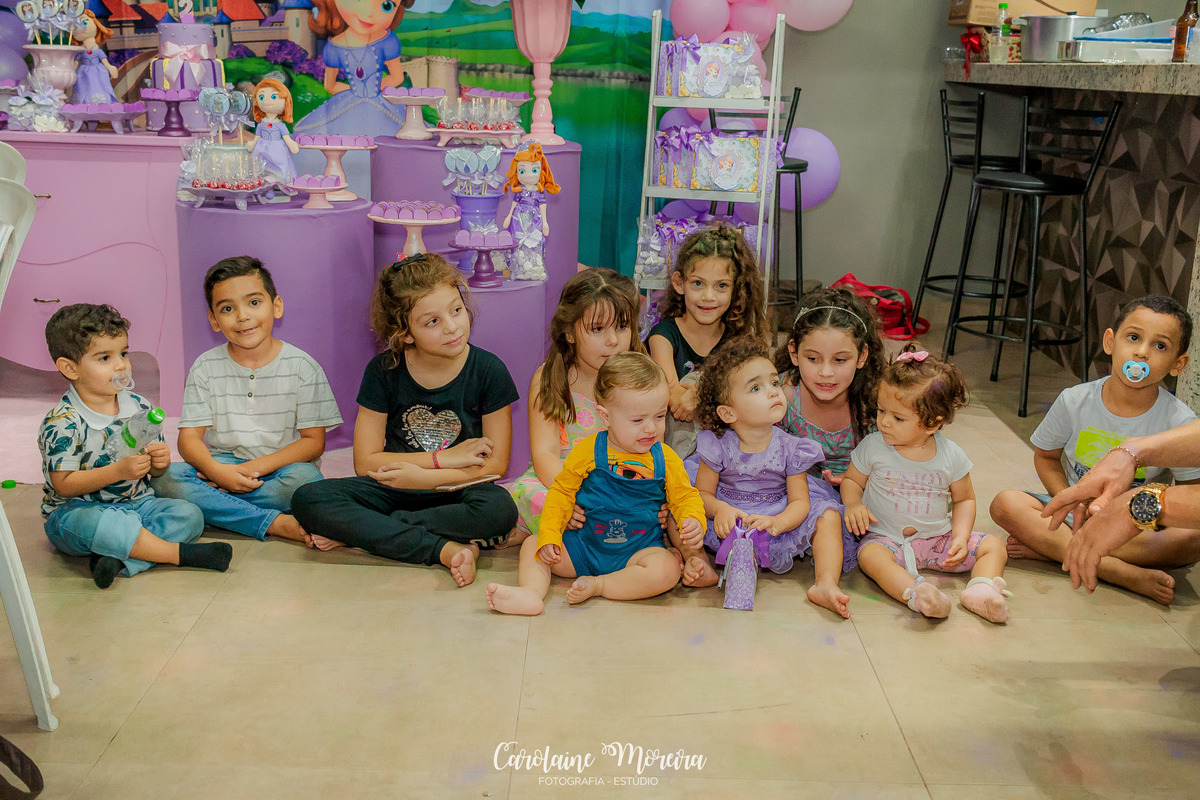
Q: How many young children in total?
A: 10